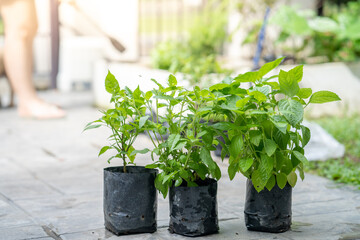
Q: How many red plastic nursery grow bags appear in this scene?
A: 0